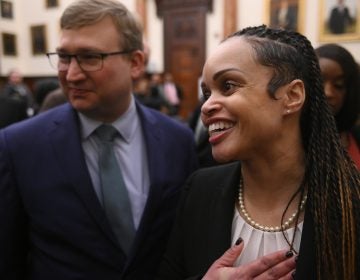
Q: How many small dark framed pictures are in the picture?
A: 4